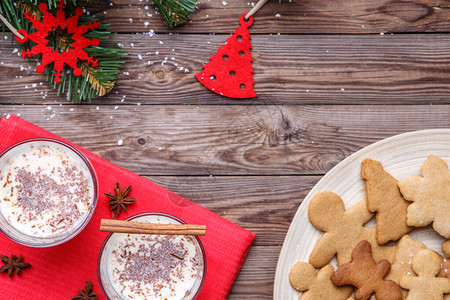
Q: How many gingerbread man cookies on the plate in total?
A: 4